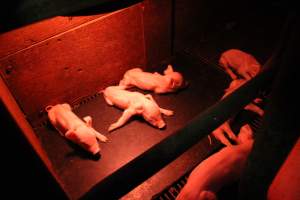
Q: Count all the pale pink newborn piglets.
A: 6